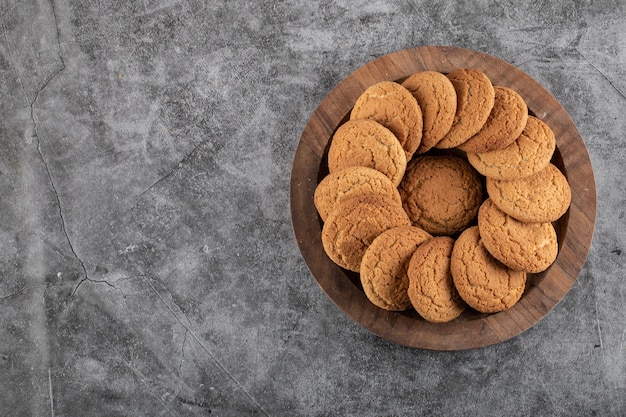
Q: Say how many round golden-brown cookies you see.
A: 14